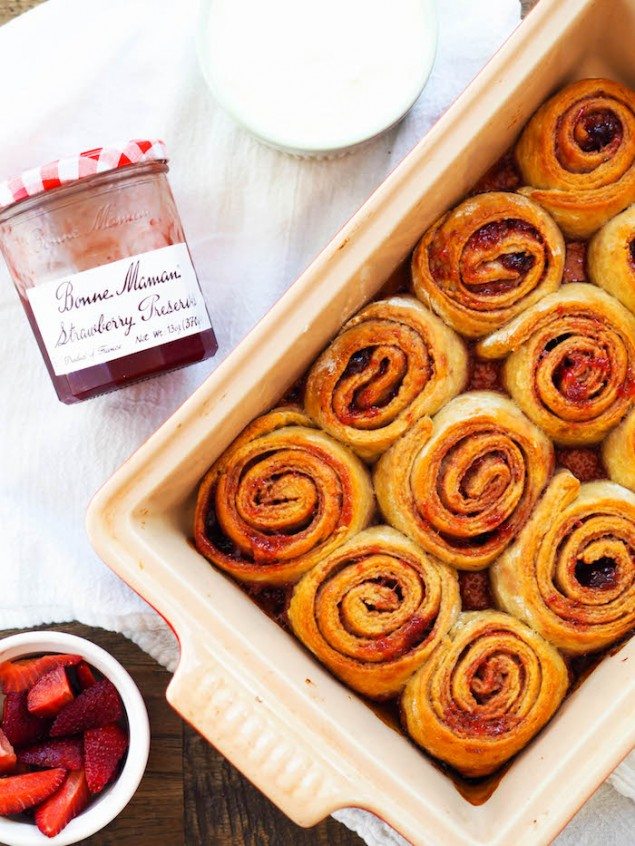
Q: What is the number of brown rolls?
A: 11